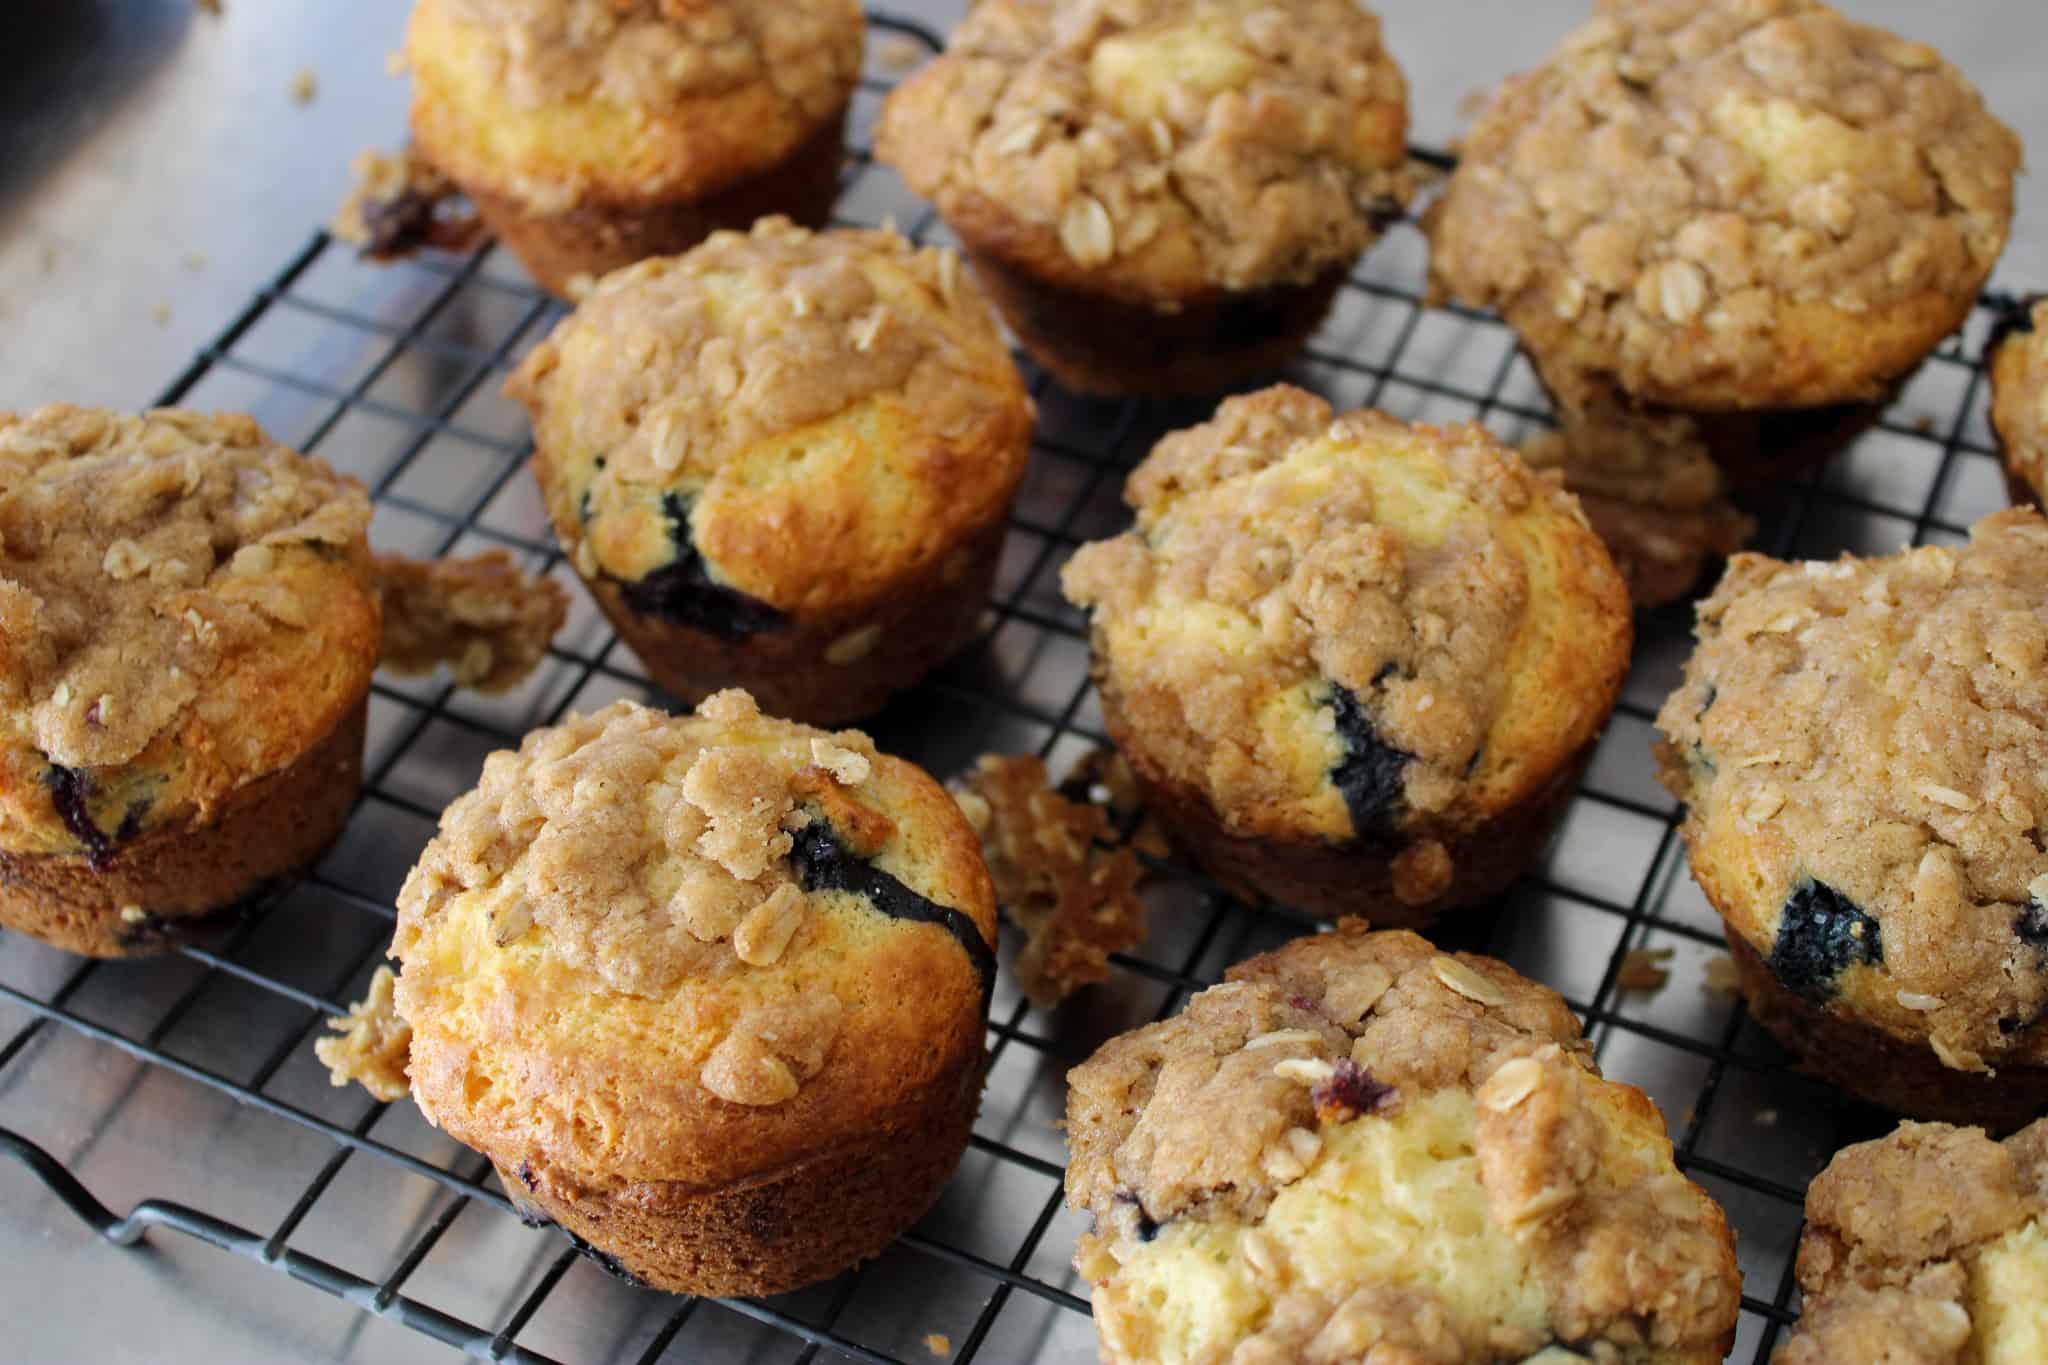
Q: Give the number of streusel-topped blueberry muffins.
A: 11